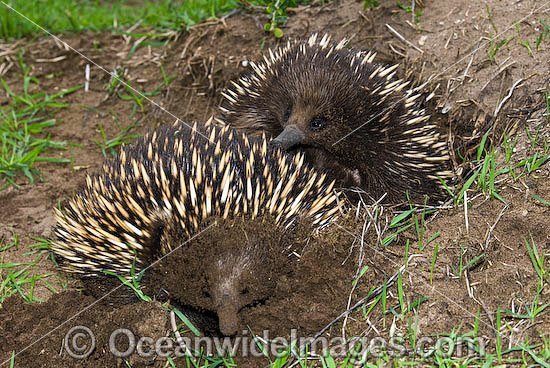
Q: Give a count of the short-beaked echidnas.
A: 2